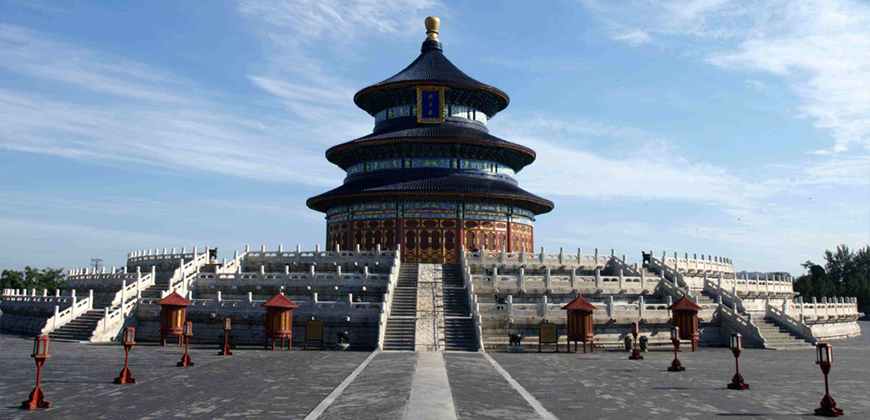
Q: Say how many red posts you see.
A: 8